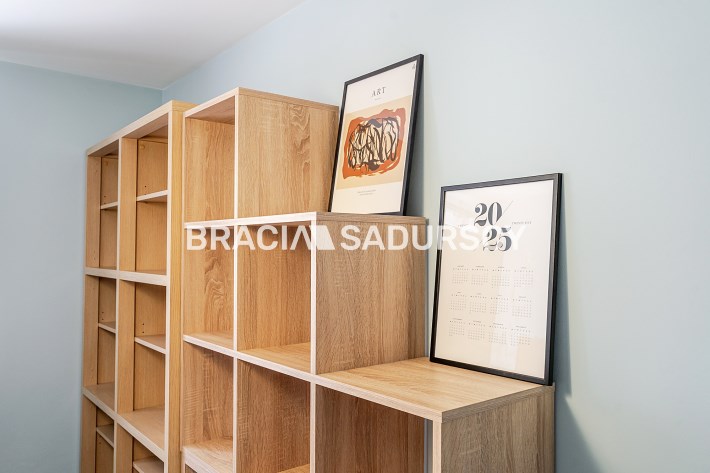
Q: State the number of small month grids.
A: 12